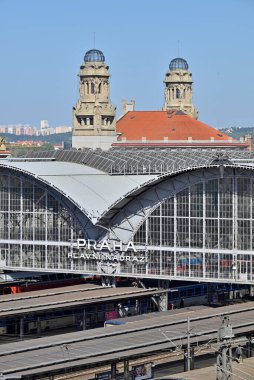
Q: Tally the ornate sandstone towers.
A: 2